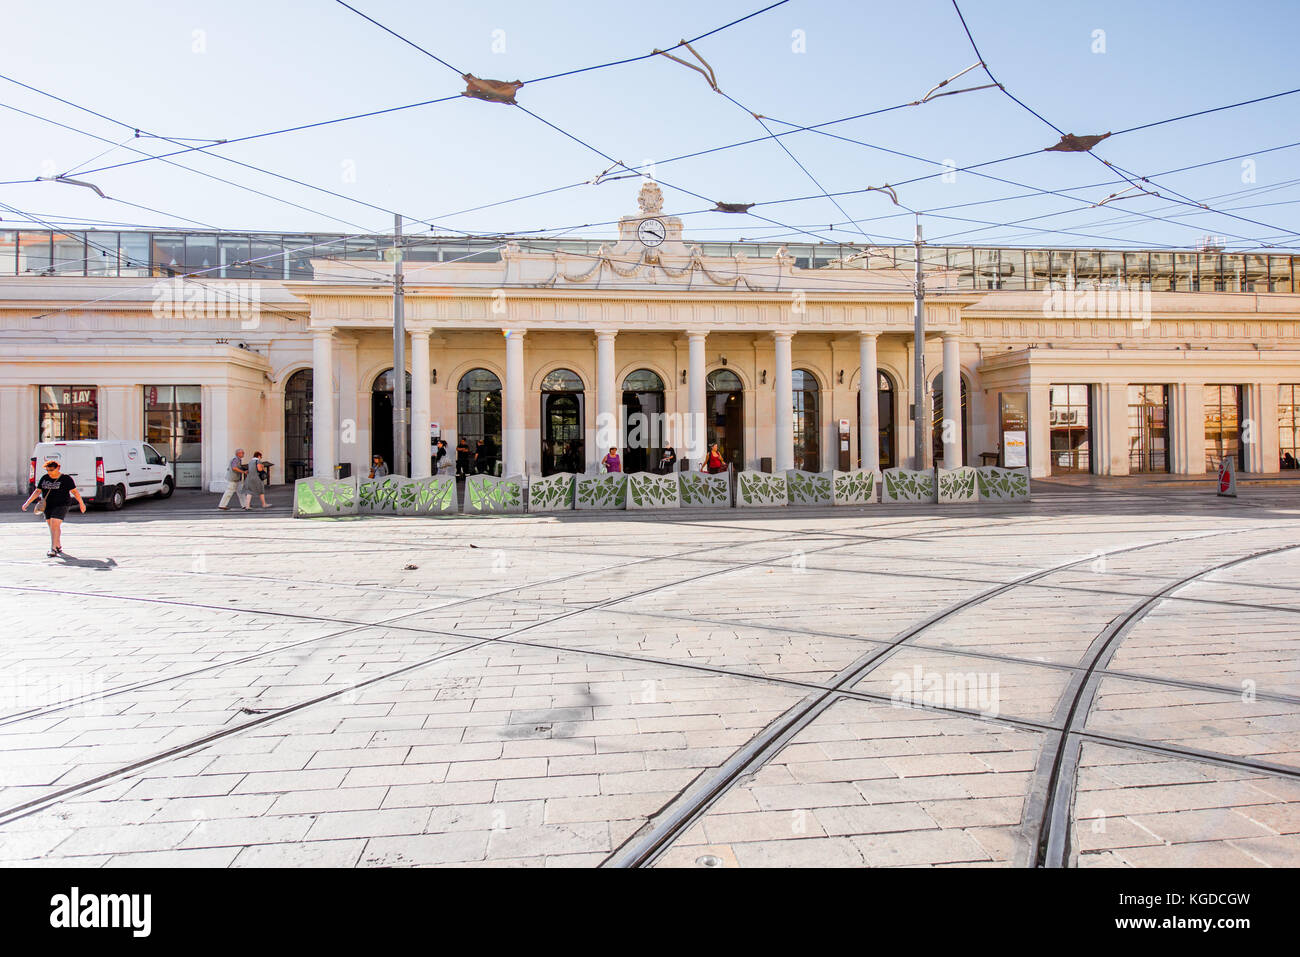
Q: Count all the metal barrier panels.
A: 14